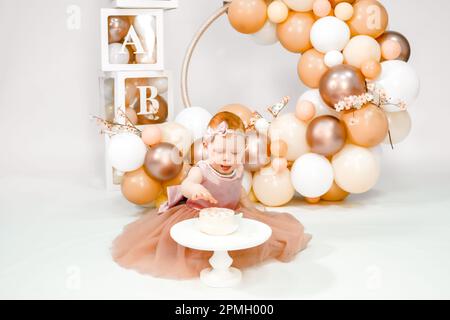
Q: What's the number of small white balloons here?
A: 2